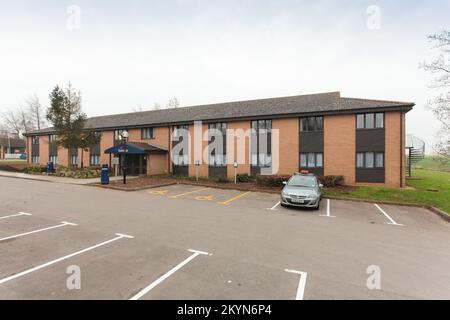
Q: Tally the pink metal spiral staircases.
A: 0